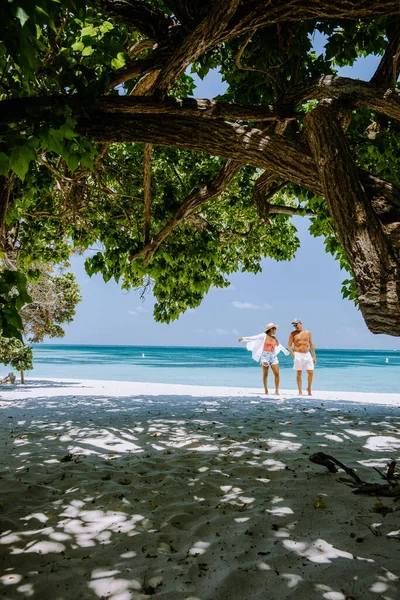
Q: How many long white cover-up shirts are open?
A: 1